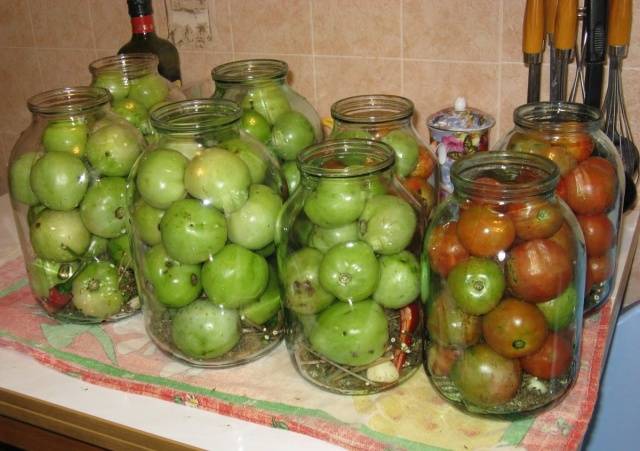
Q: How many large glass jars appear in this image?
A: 8